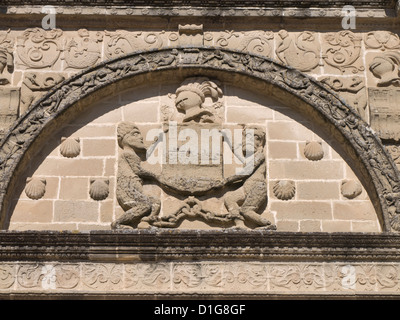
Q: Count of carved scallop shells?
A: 6